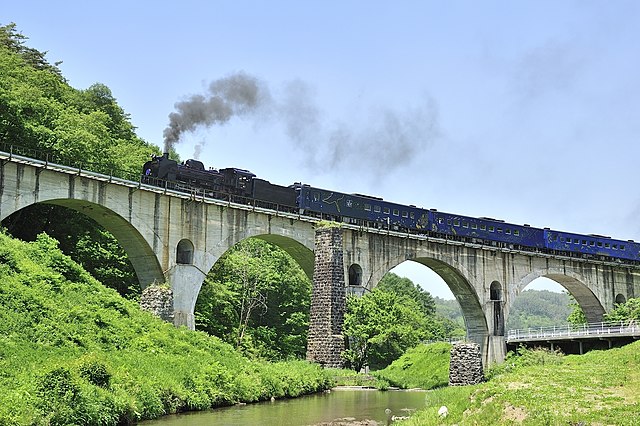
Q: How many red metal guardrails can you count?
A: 0